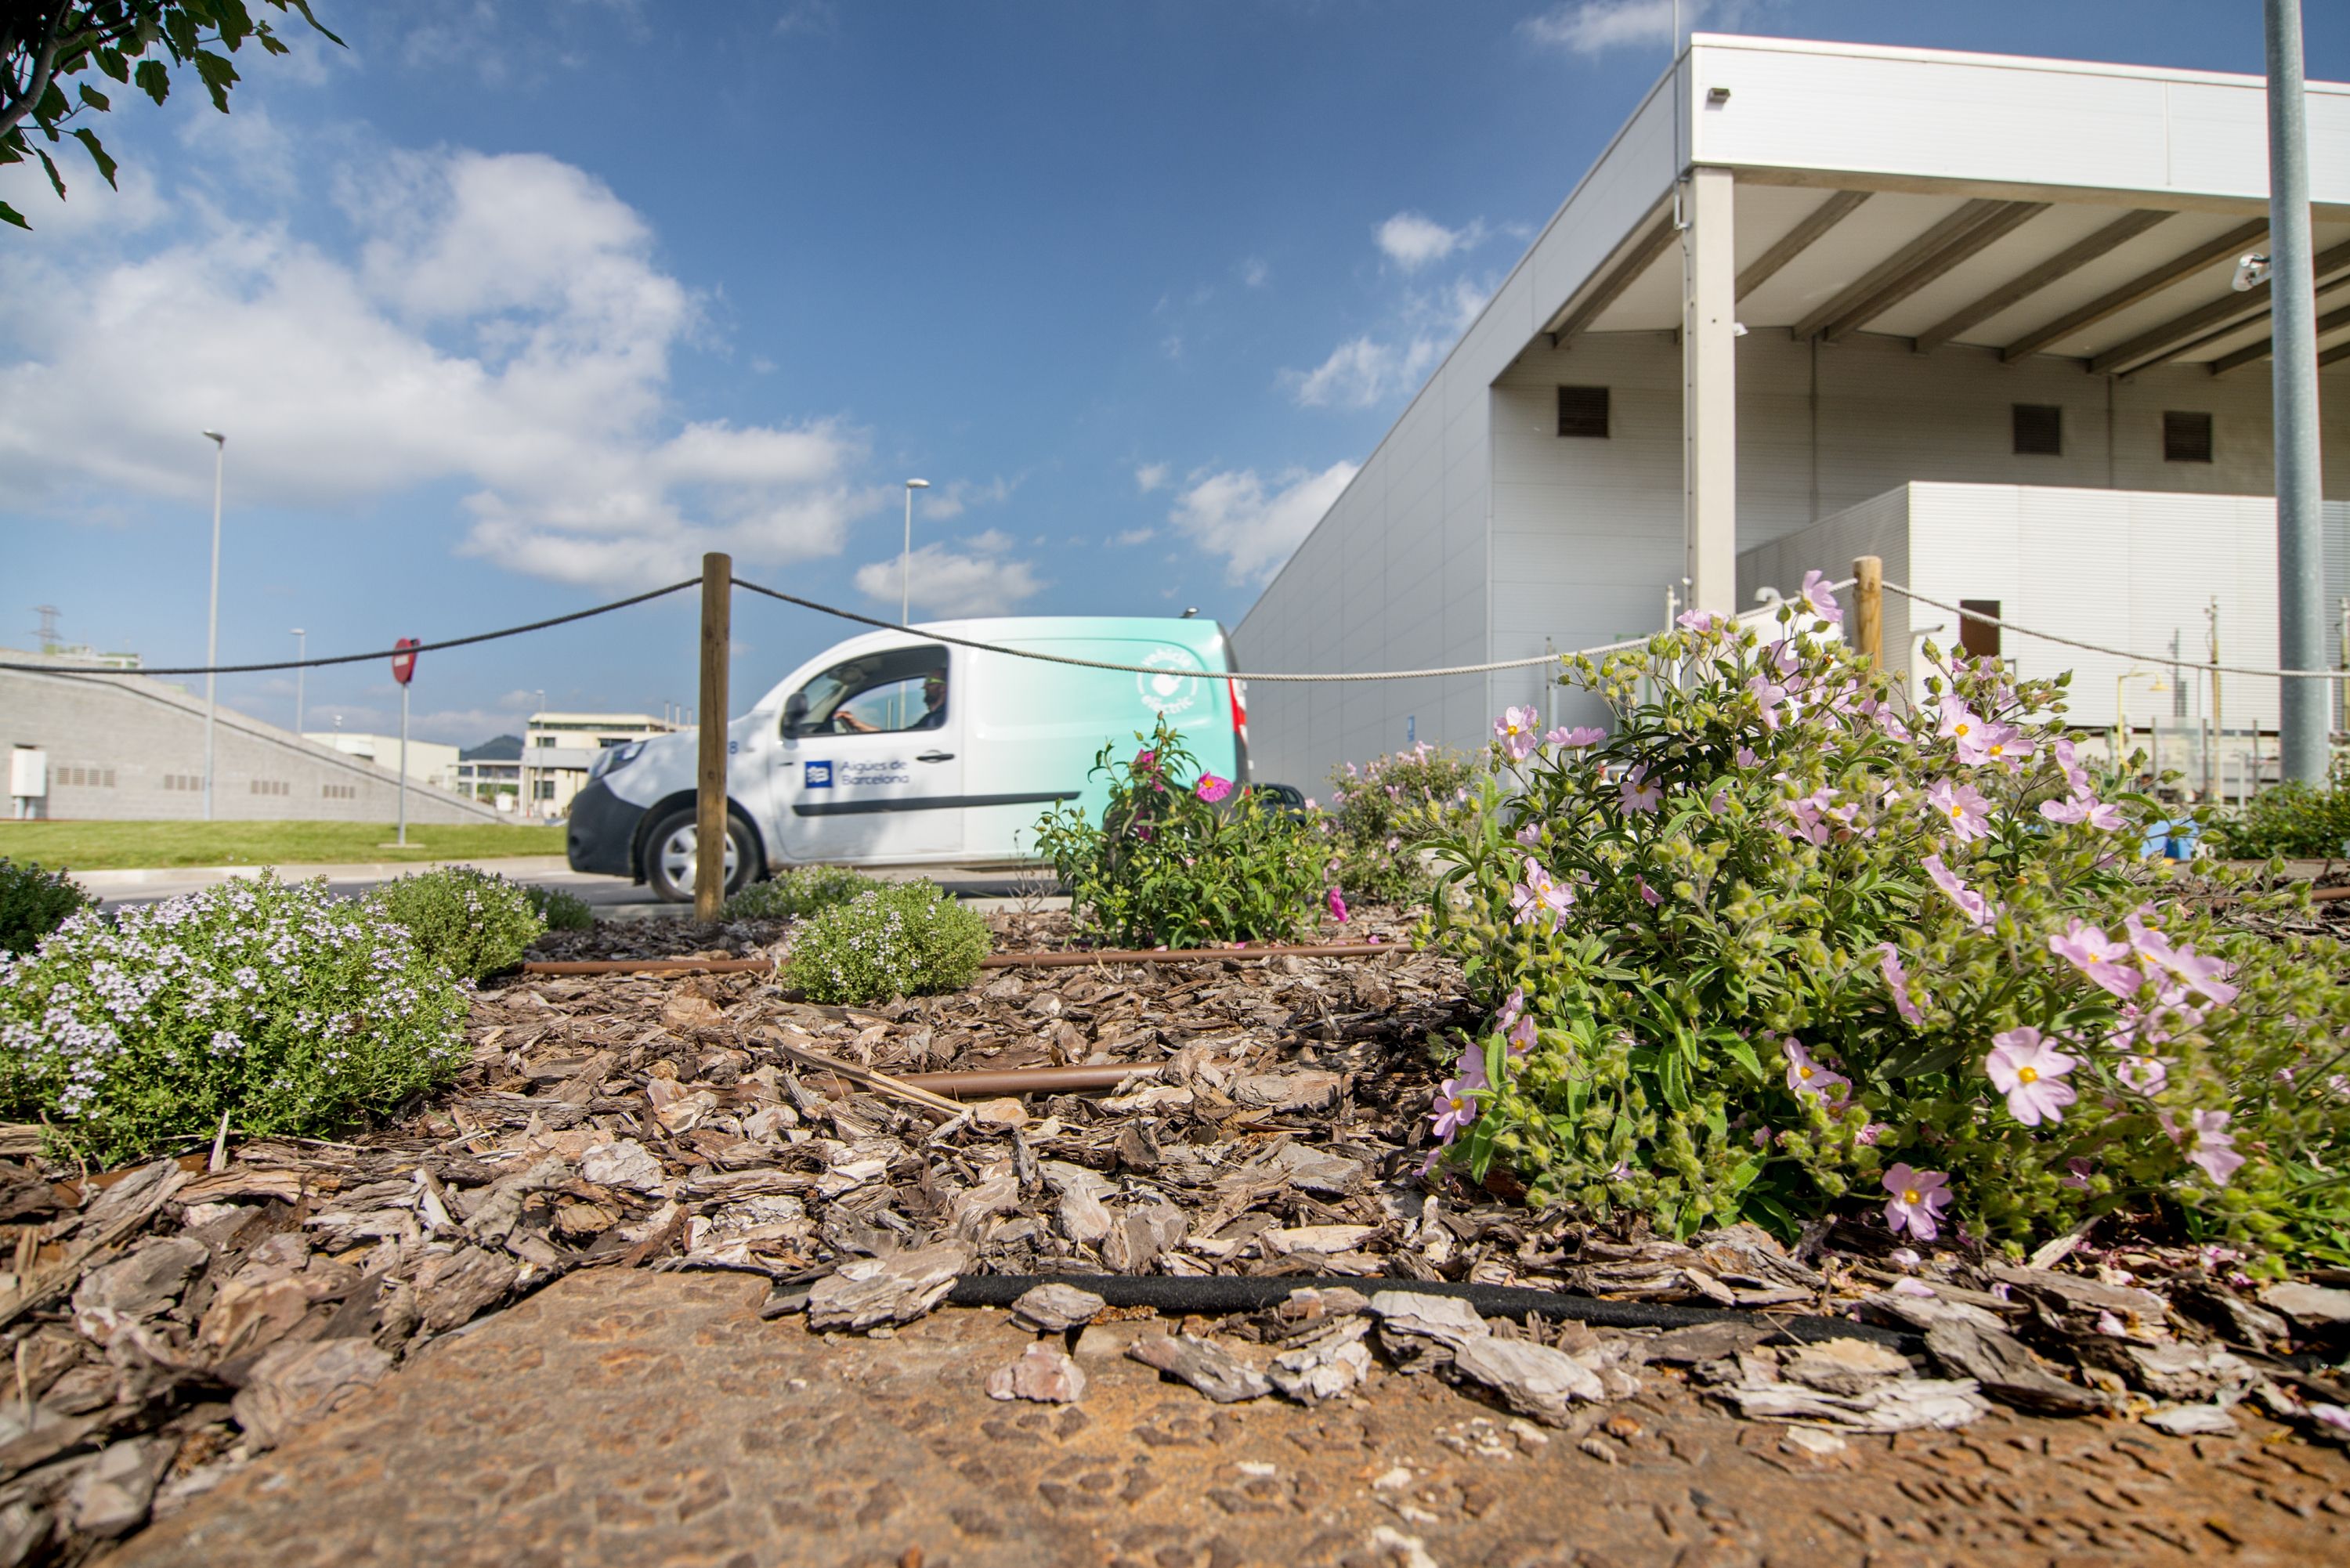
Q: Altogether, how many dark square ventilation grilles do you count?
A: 3